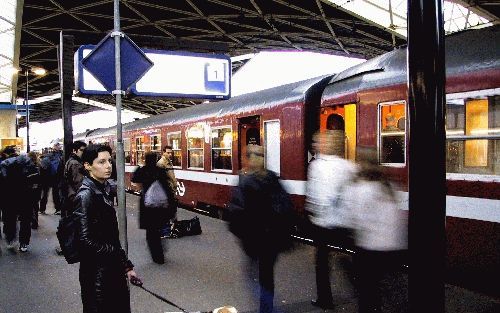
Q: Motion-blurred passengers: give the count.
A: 3